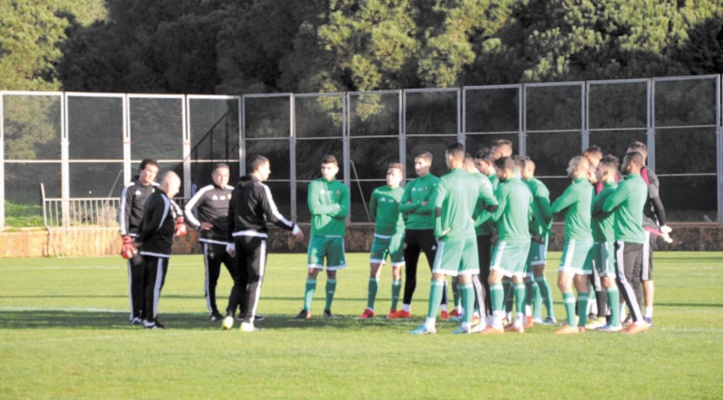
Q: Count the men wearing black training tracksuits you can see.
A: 4